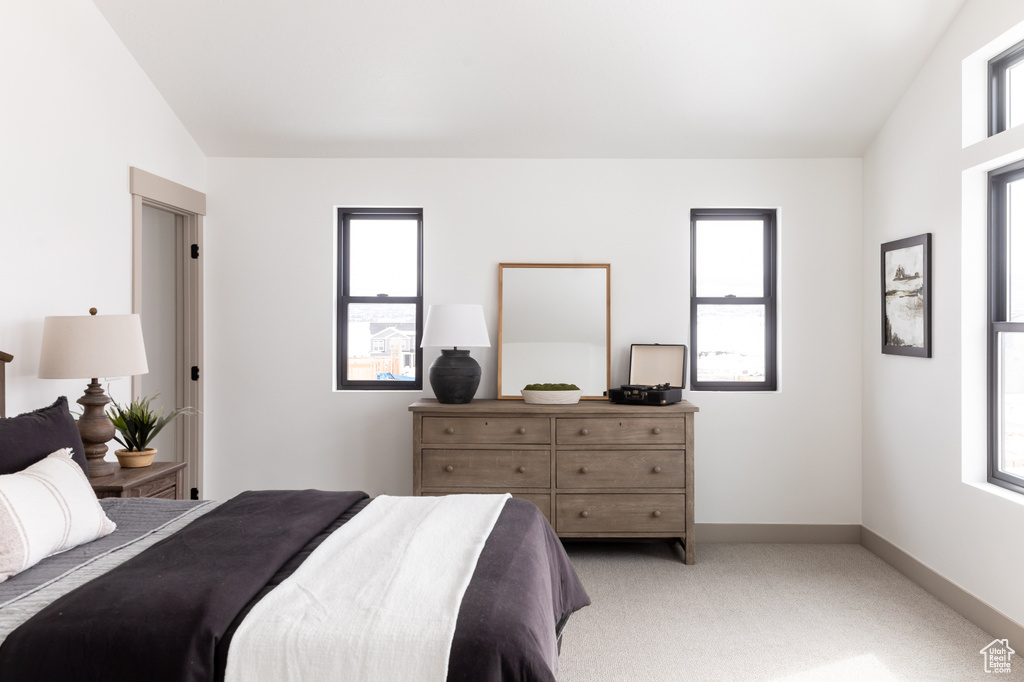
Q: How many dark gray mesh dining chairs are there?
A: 0